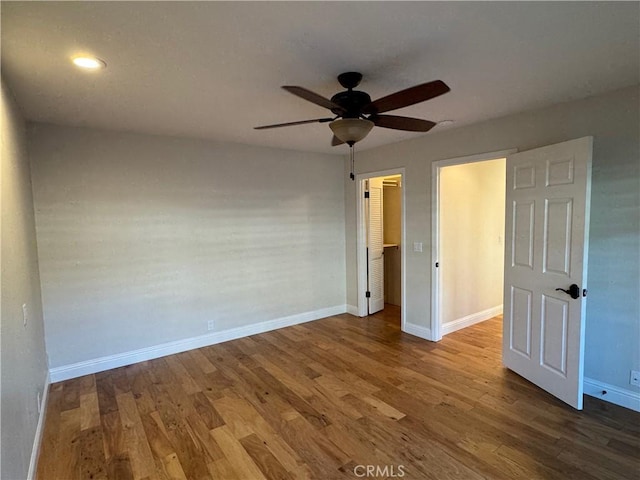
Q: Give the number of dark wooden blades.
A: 5